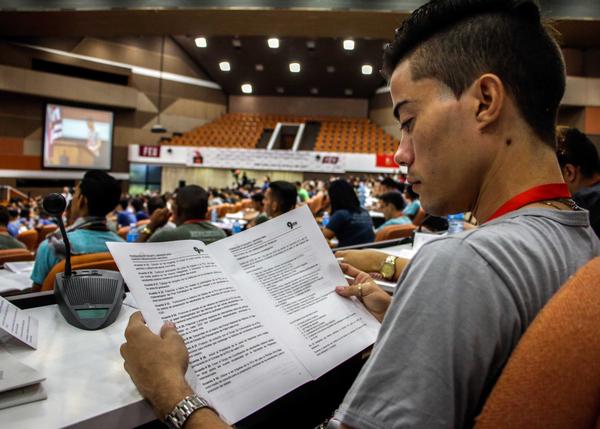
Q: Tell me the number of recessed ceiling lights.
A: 7